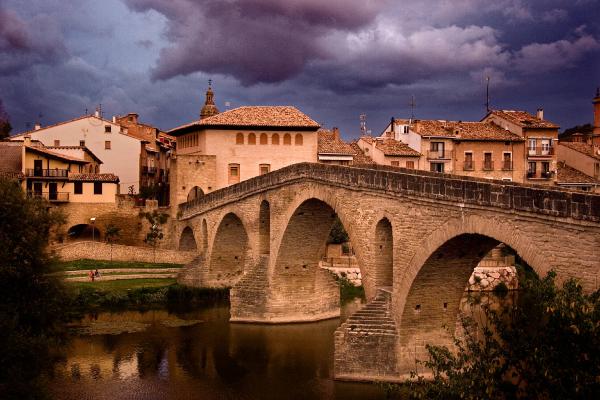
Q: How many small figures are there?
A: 2